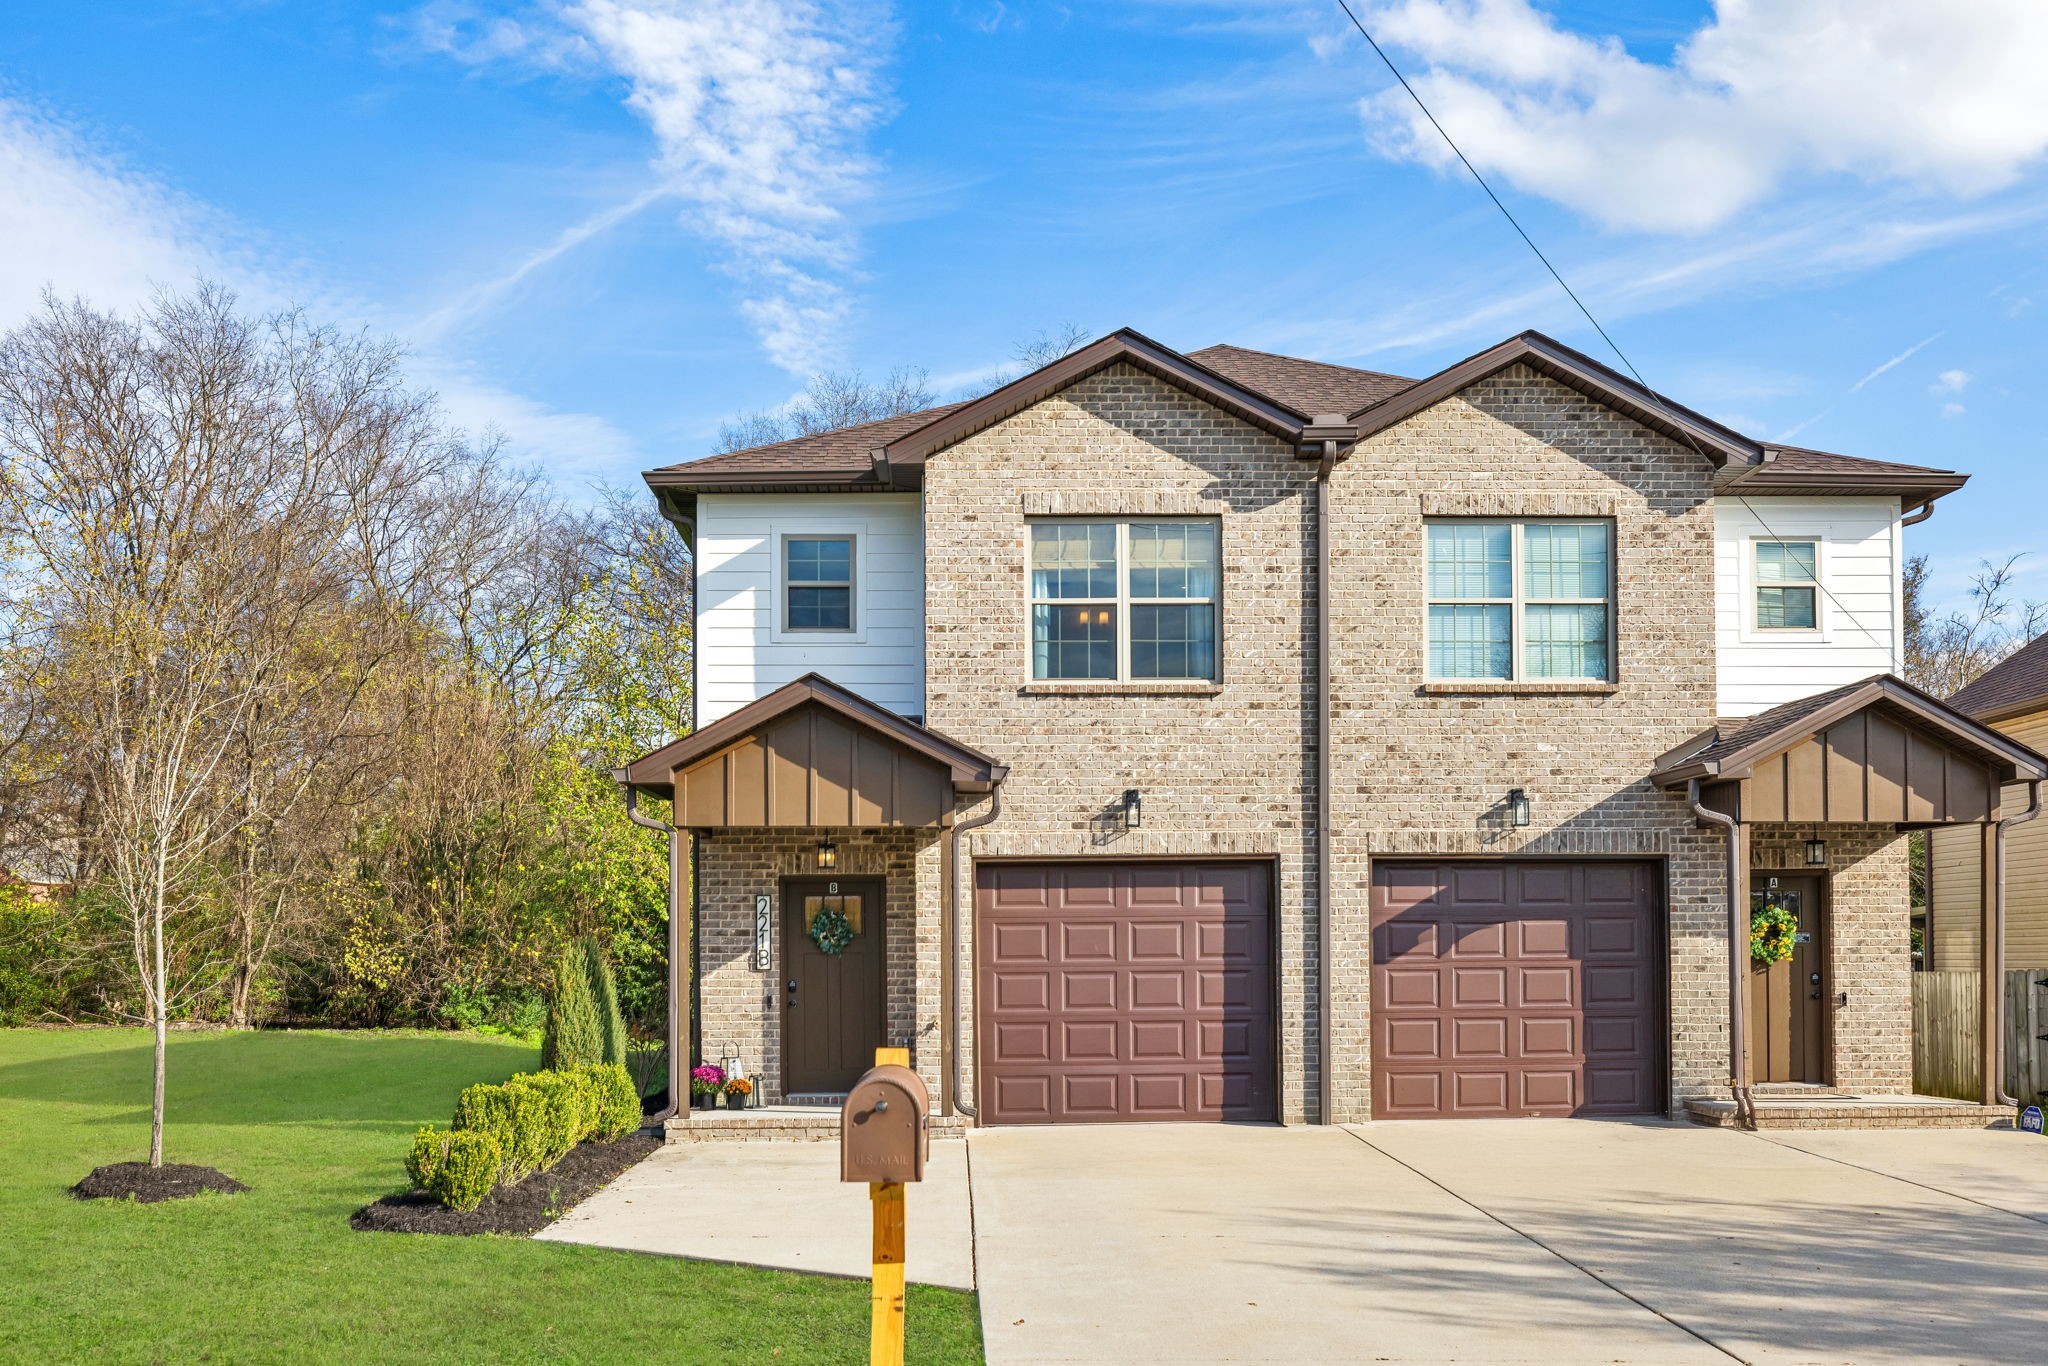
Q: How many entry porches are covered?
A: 2